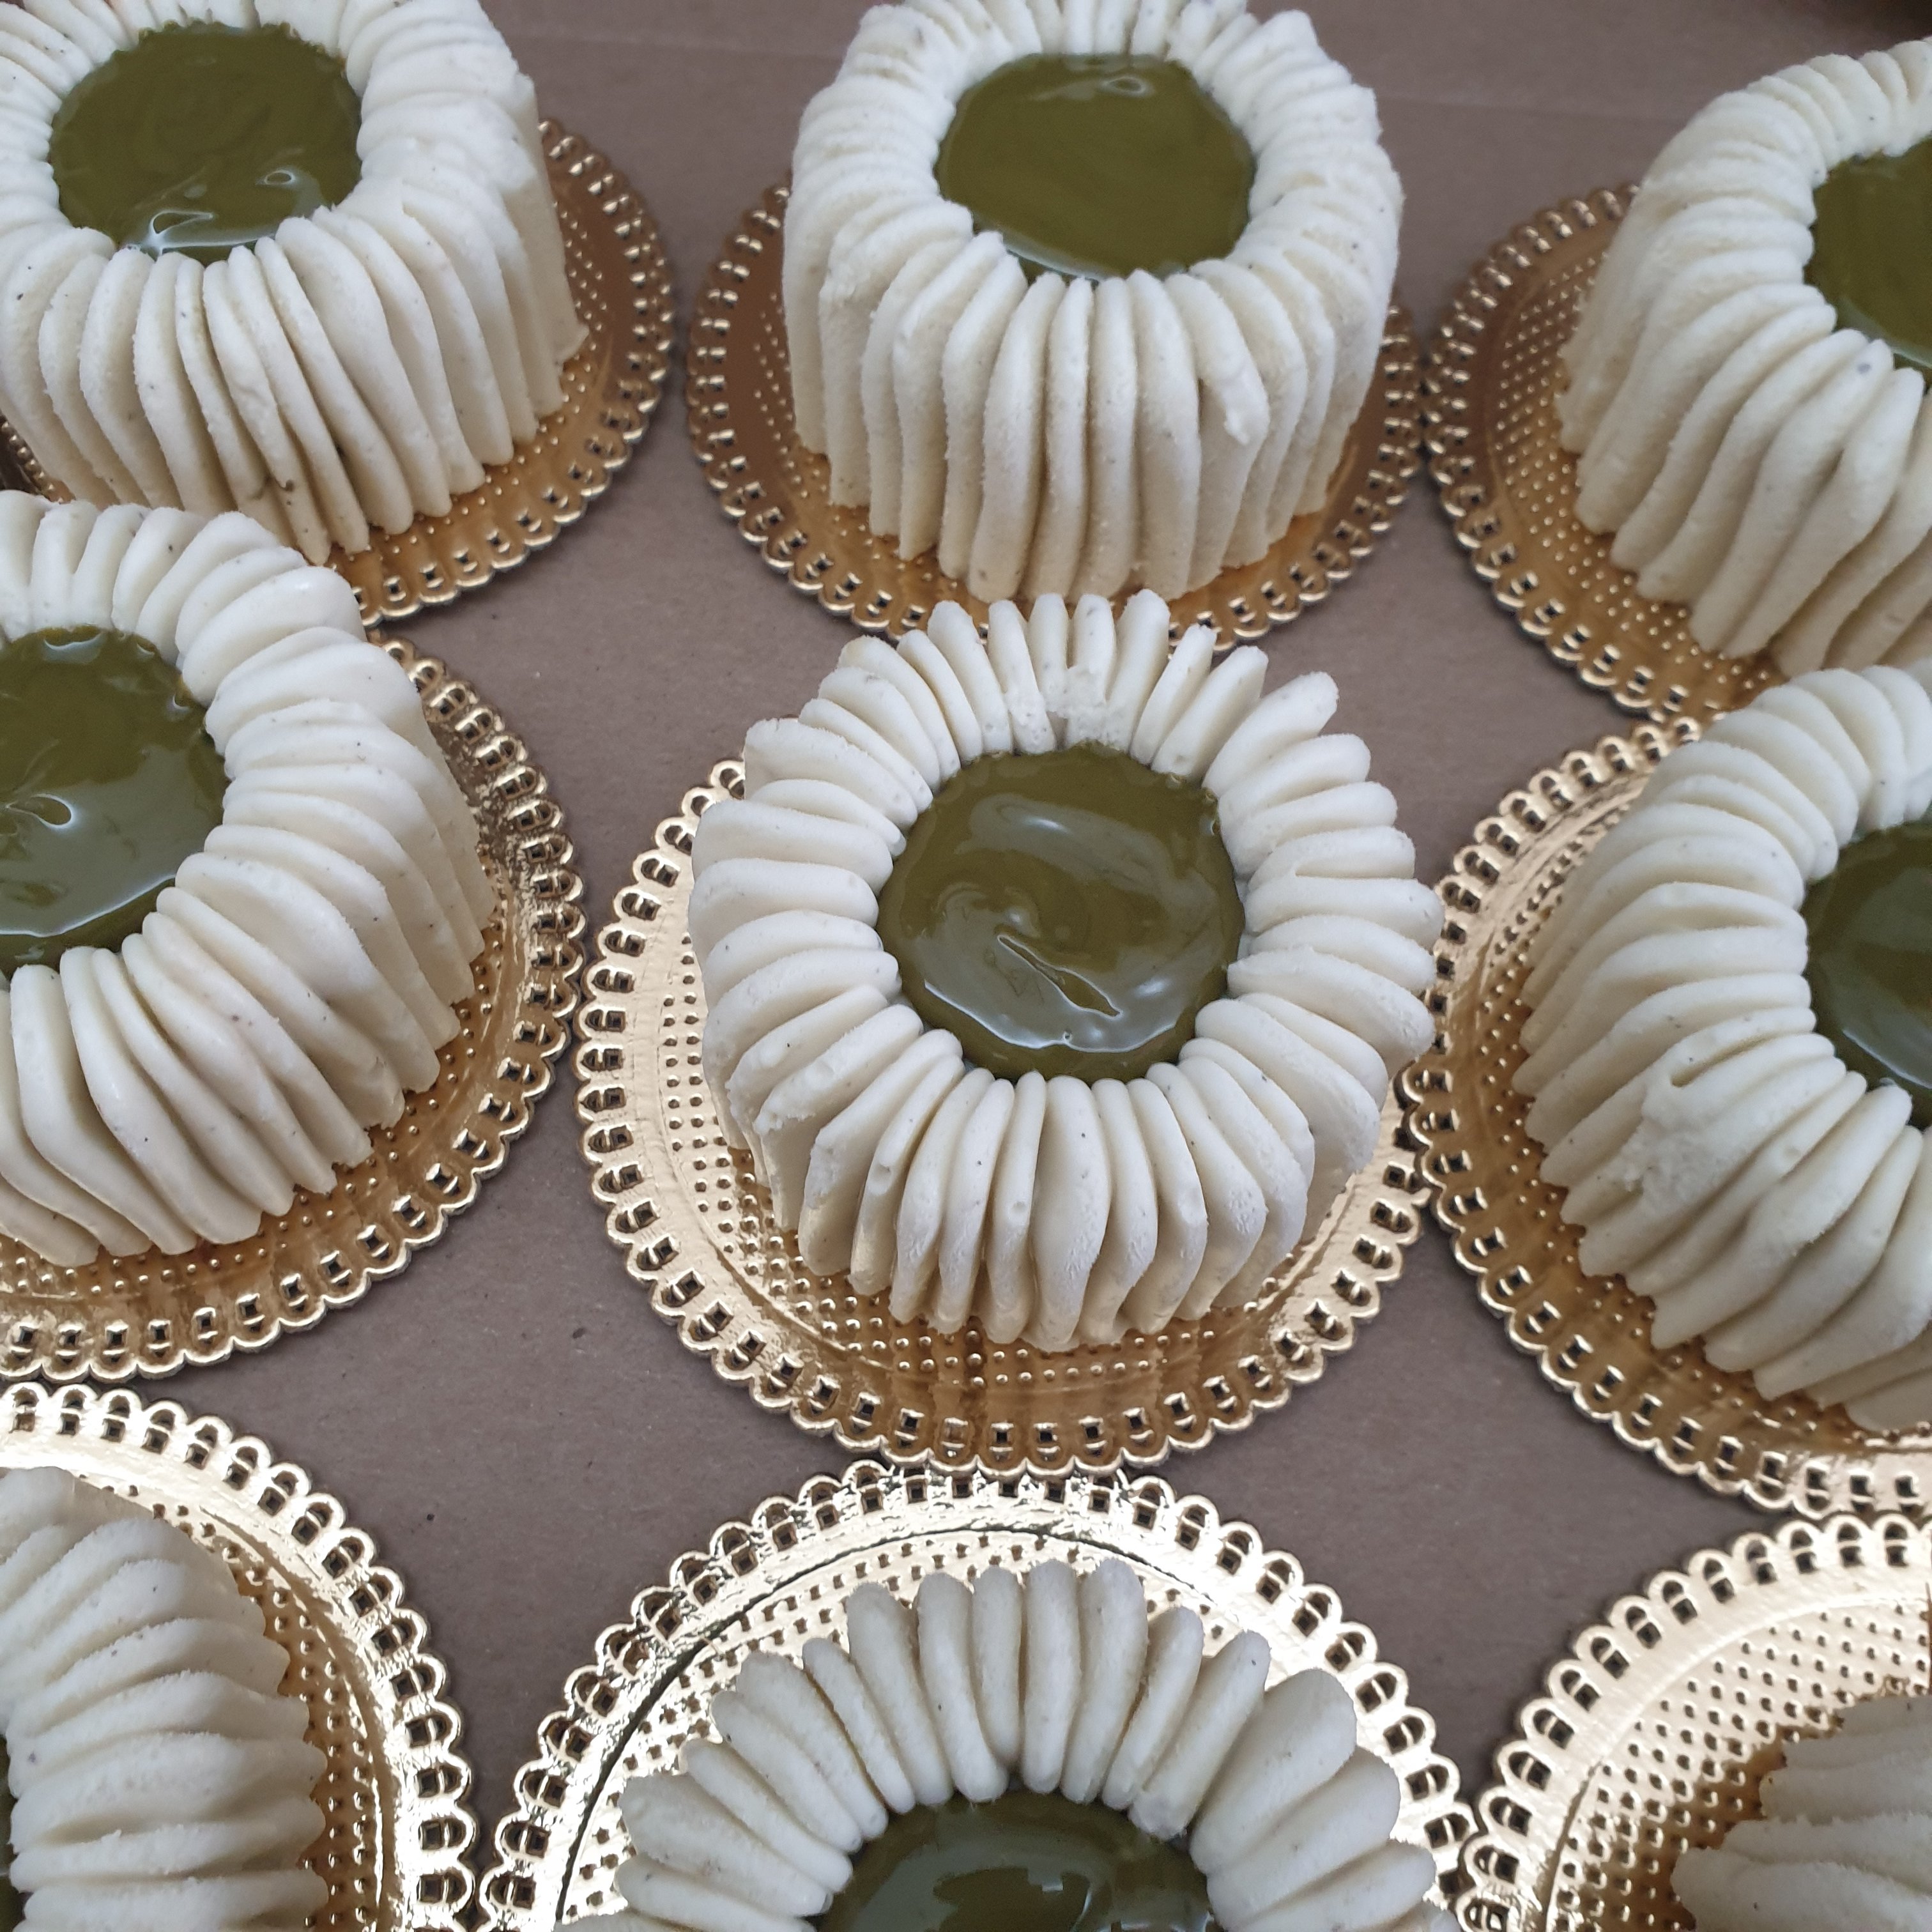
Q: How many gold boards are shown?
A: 9